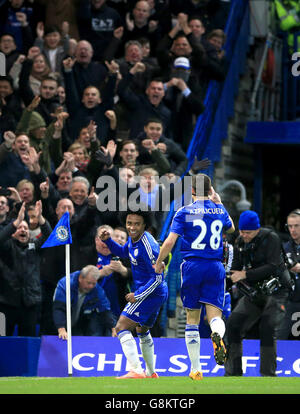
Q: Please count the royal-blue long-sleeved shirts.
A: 1